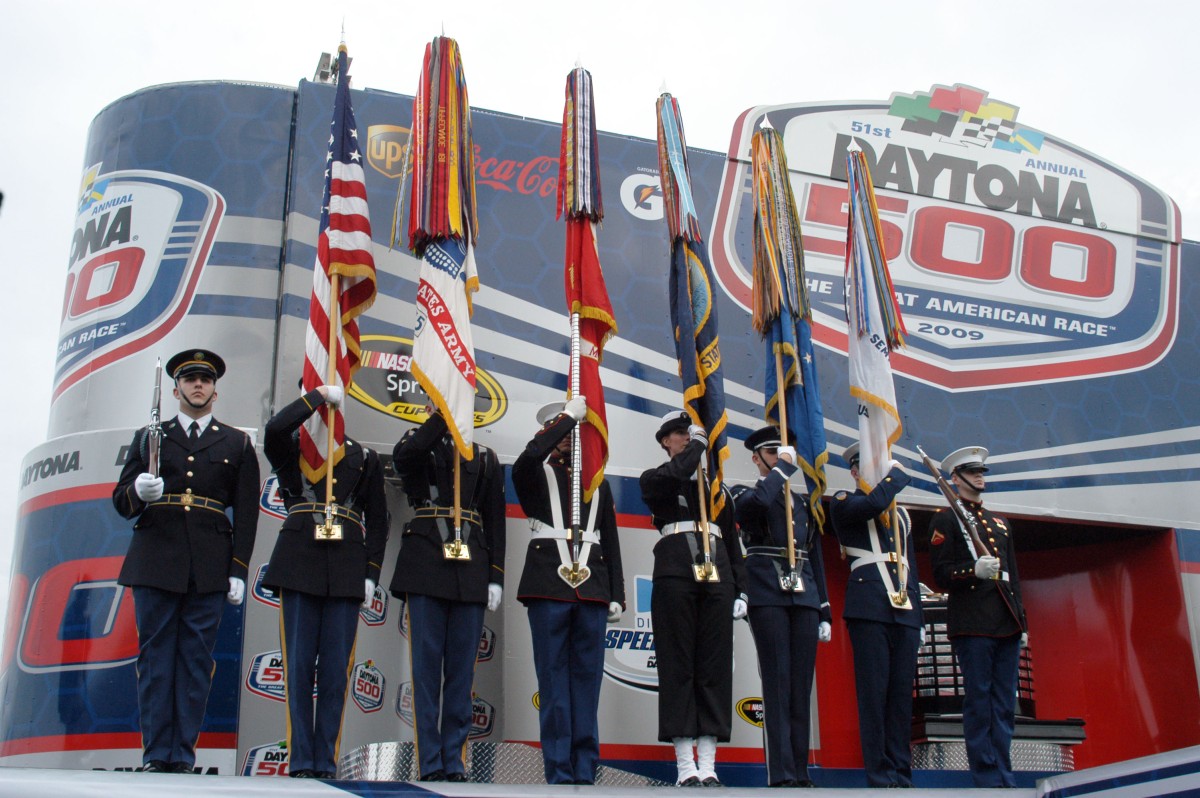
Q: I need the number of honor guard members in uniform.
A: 8